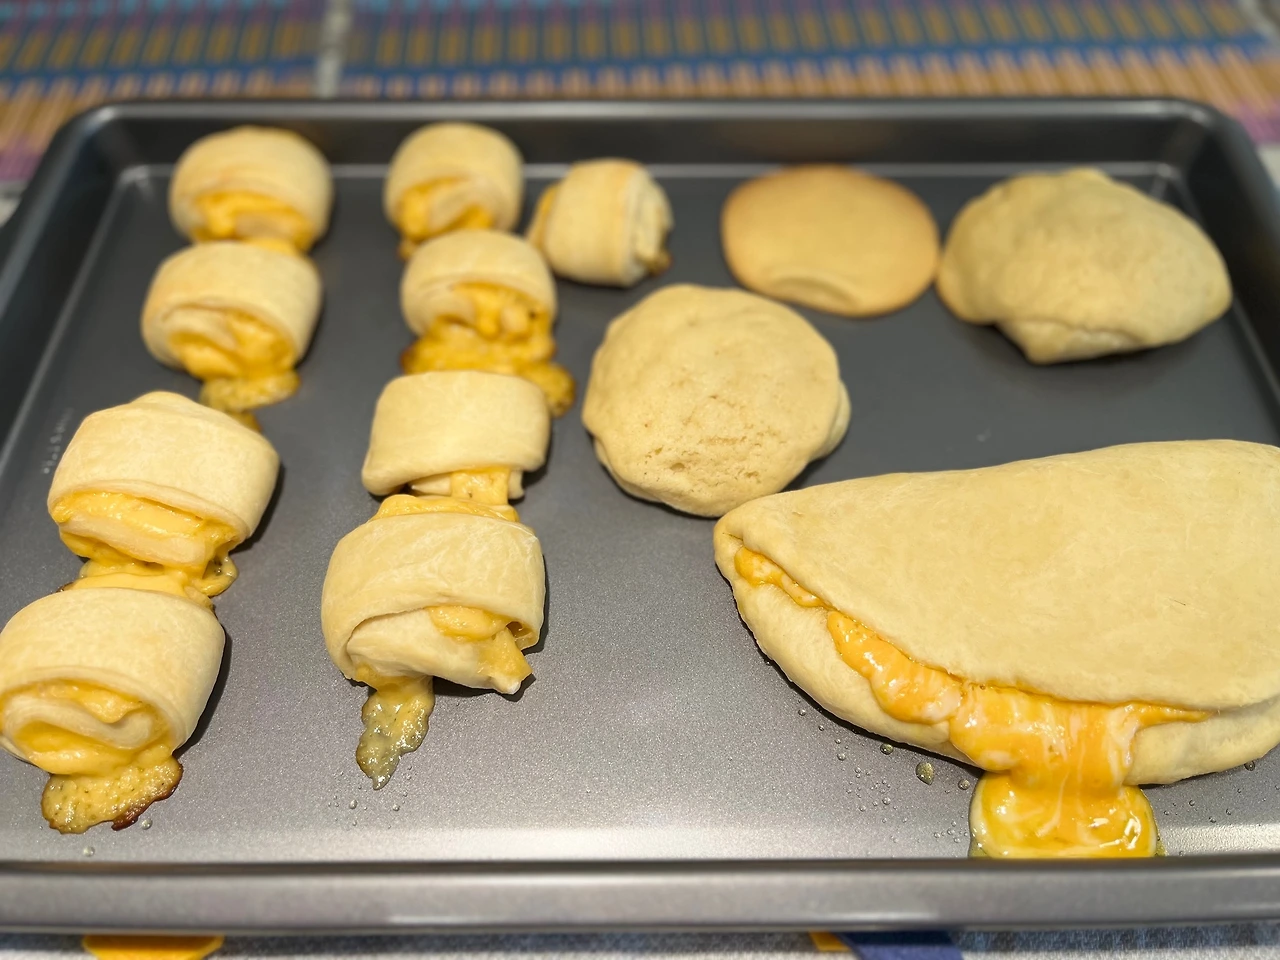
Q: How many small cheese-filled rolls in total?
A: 9